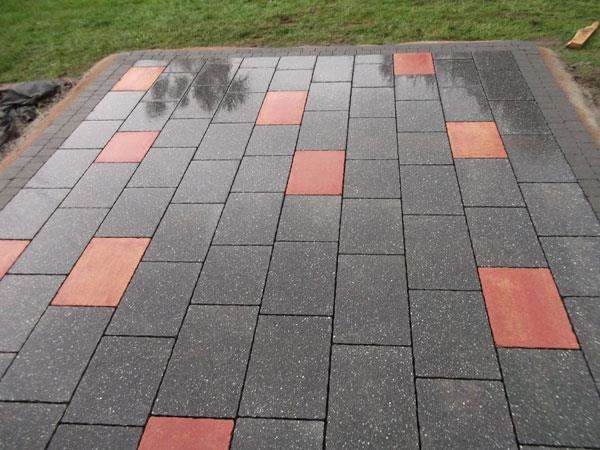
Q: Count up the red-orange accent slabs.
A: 10